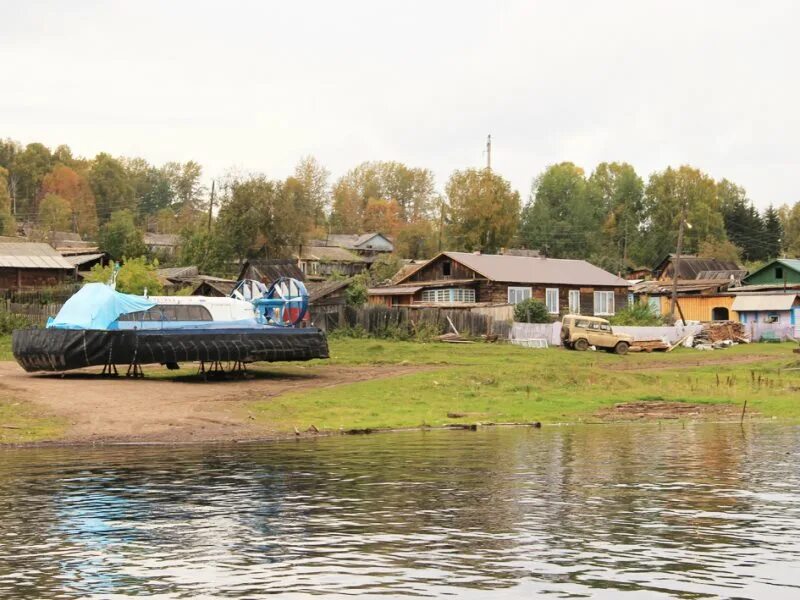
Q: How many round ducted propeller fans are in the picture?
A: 2